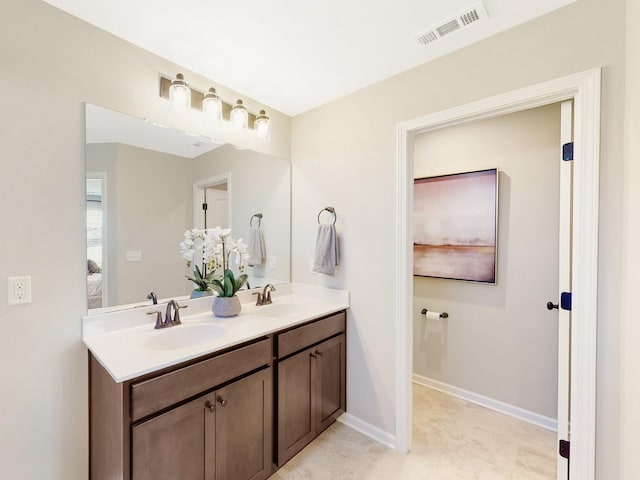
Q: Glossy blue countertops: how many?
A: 0